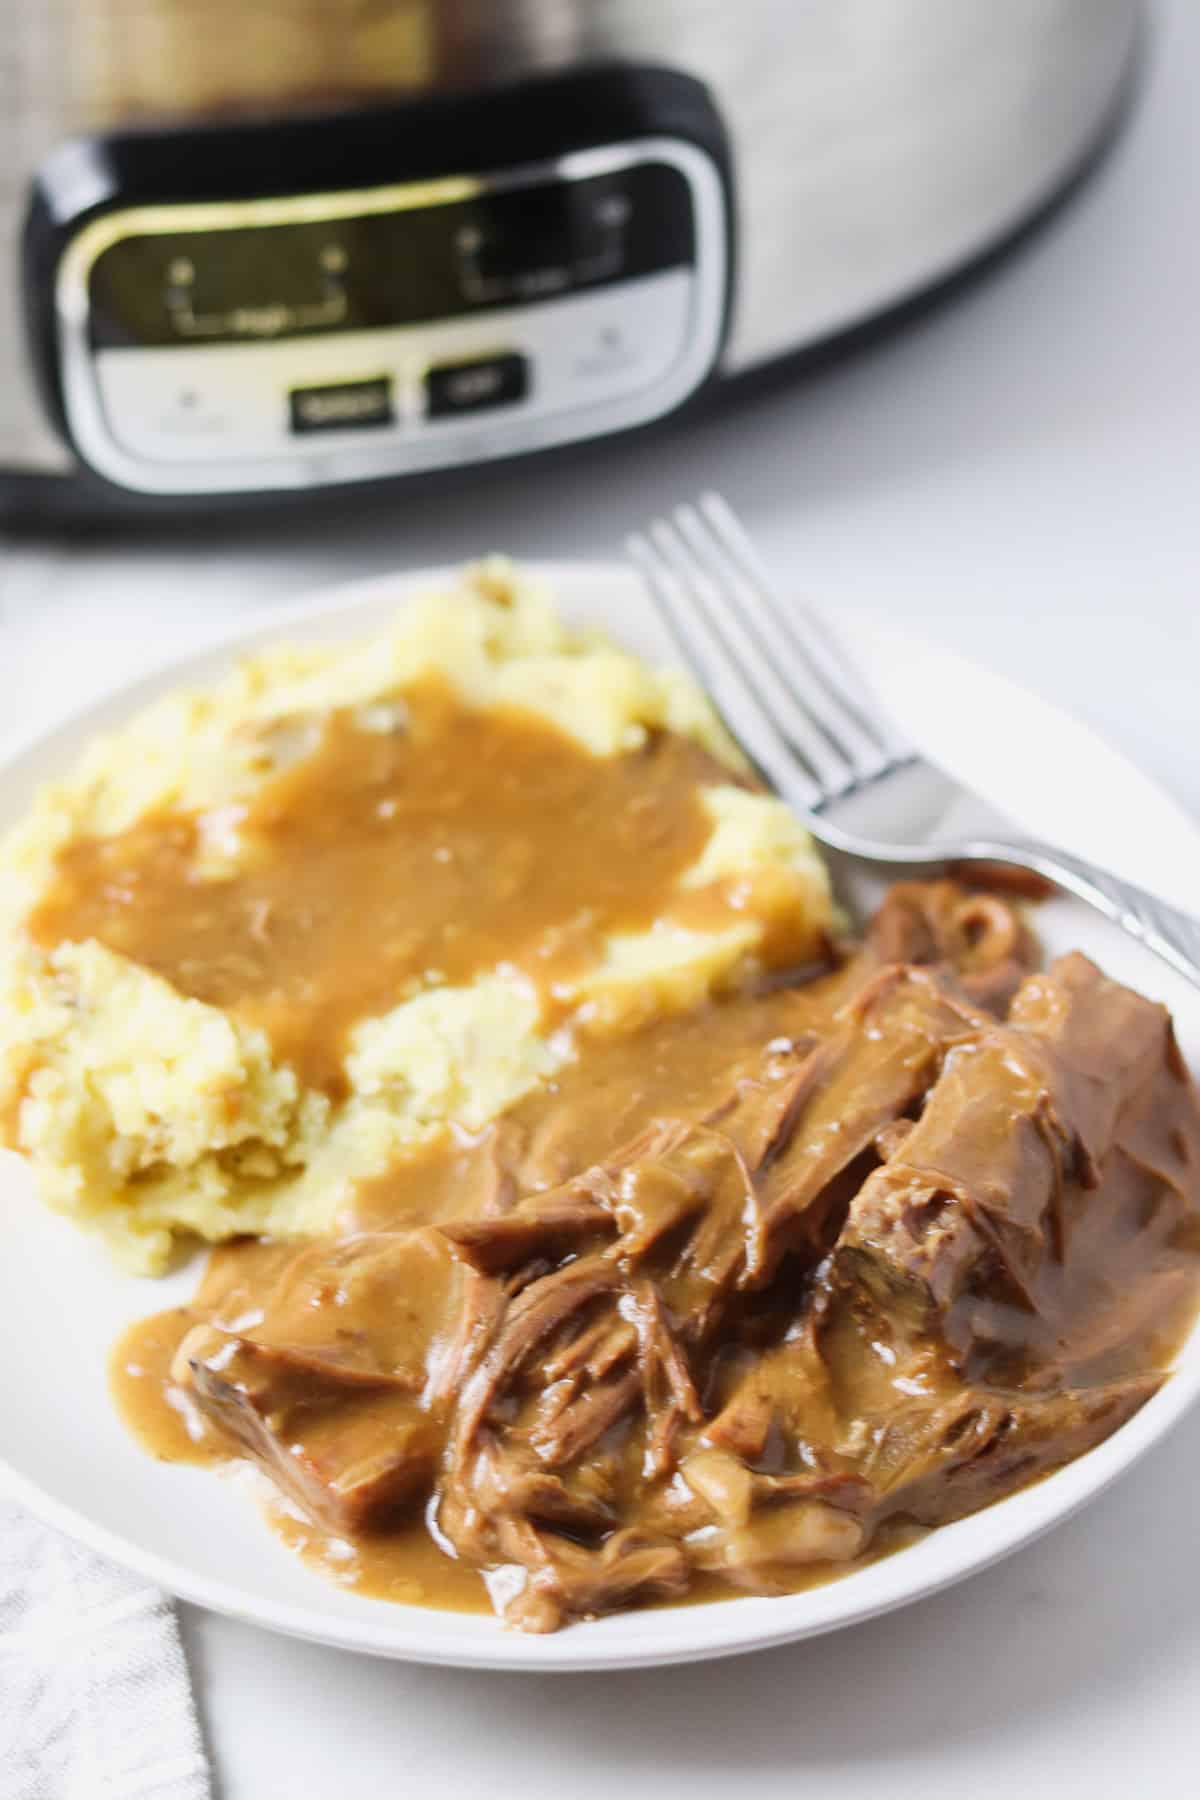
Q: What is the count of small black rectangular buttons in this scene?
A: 2